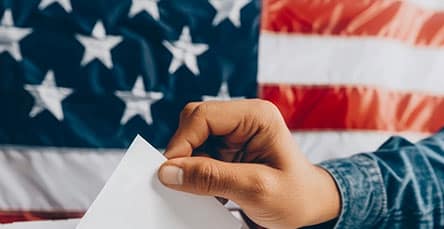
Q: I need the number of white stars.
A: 9